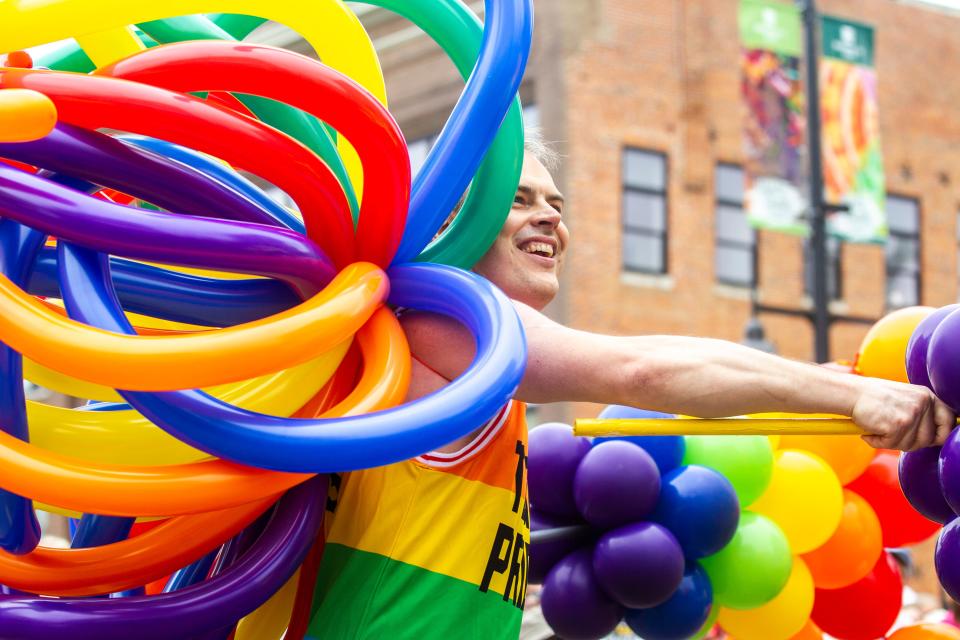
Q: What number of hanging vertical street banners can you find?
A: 2